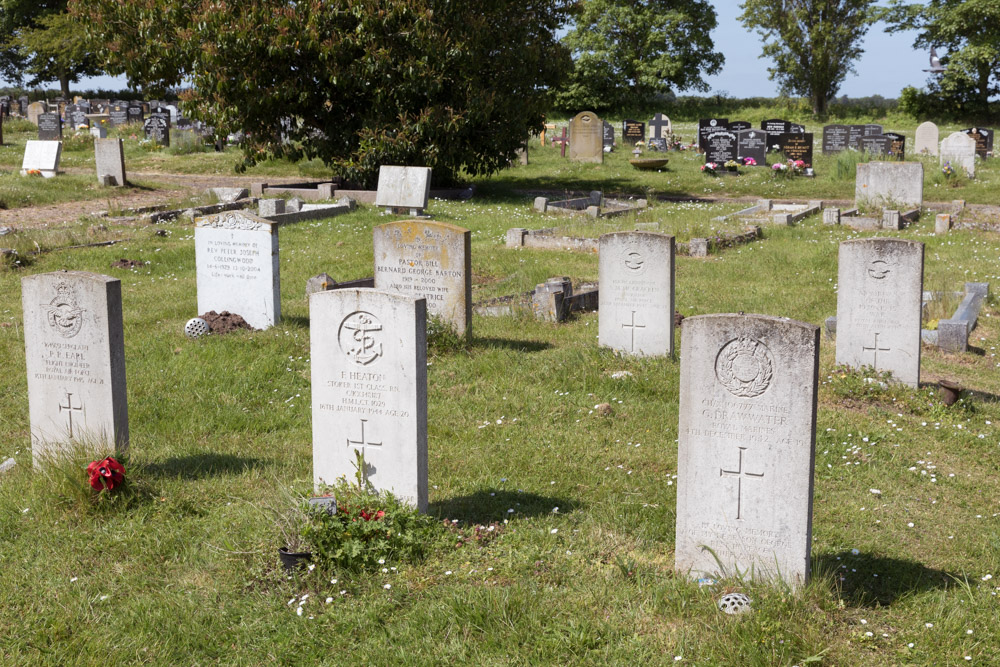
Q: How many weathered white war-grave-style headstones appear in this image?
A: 5